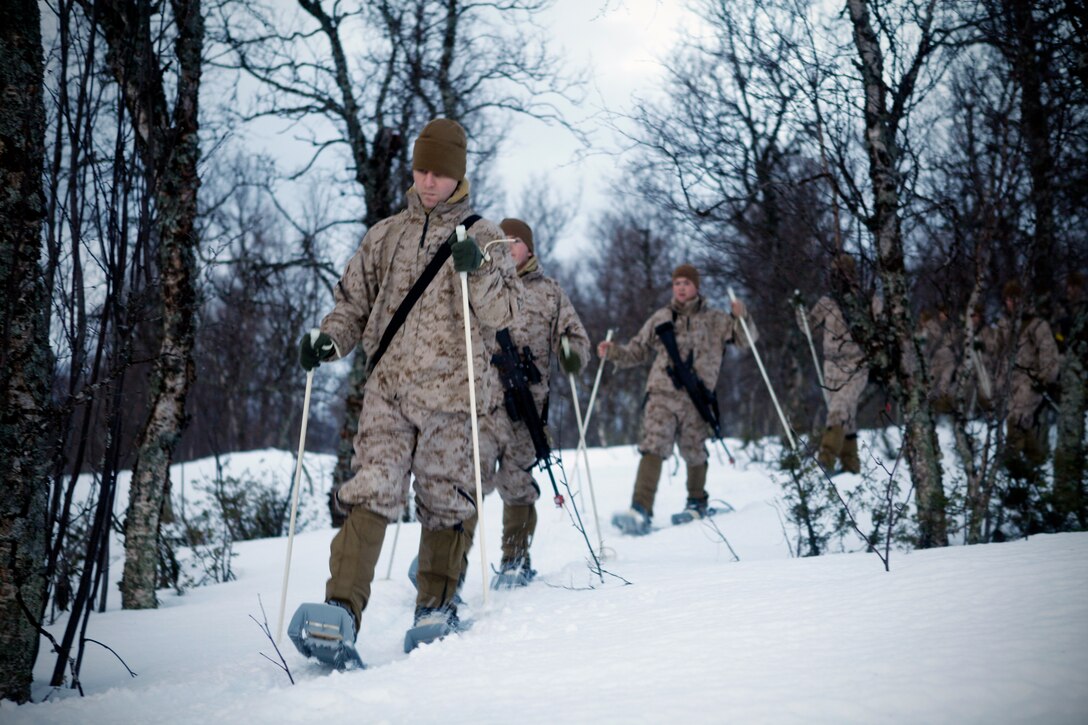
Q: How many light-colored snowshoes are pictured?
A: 6